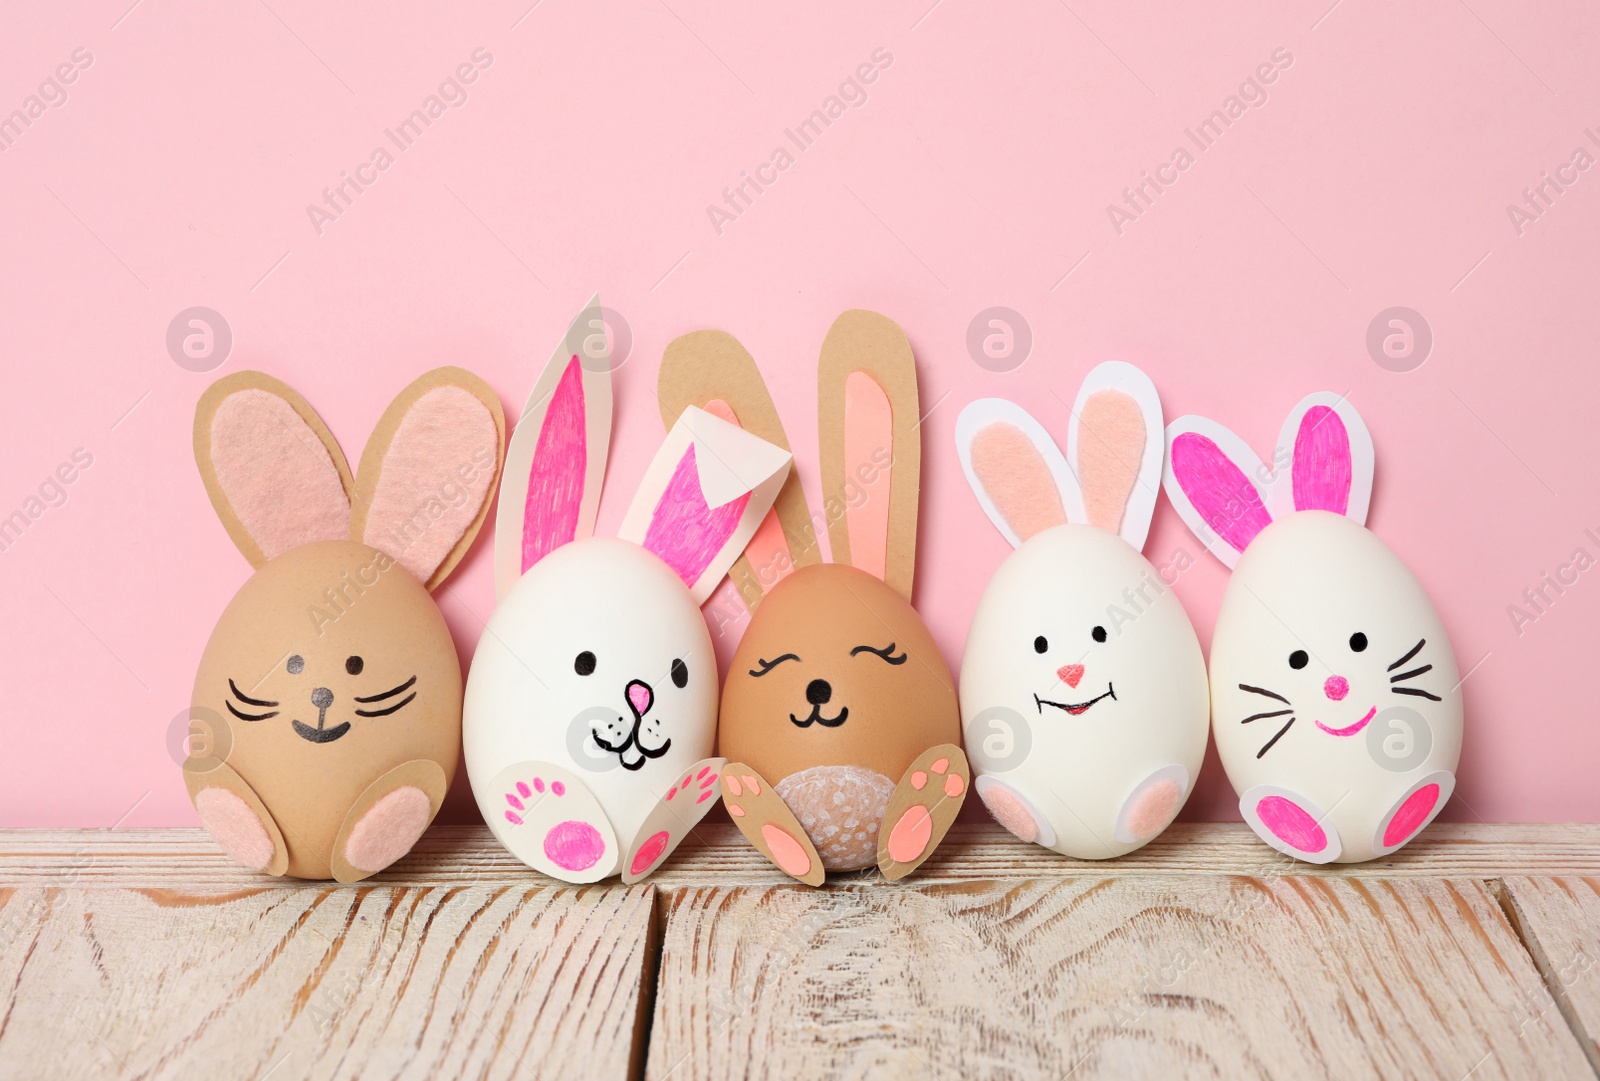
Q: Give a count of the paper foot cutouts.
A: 10